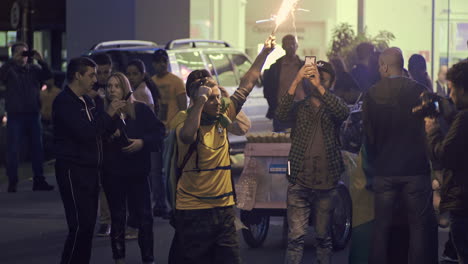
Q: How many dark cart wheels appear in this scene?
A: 2